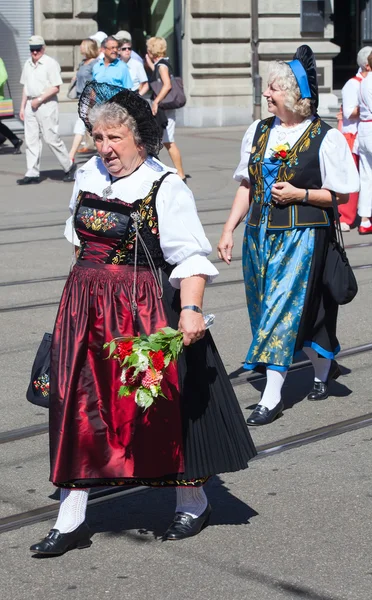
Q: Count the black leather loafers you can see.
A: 4